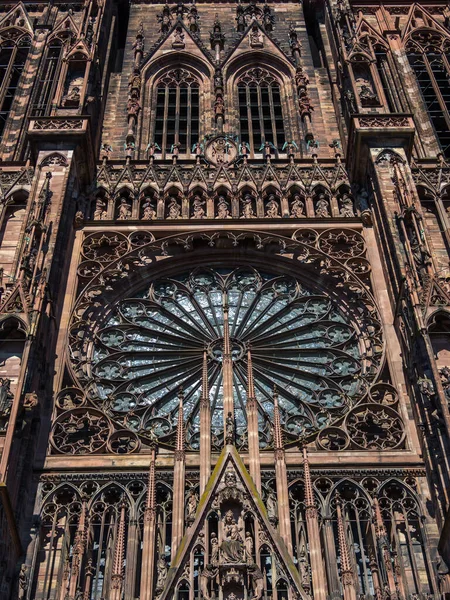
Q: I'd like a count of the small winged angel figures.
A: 10